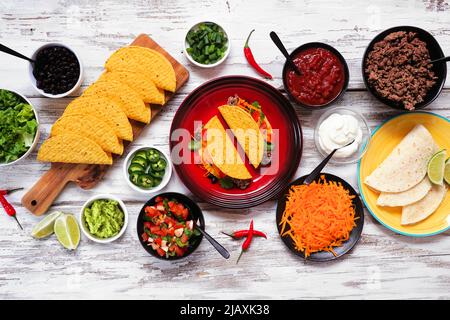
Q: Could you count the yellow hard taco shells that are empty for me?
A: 6